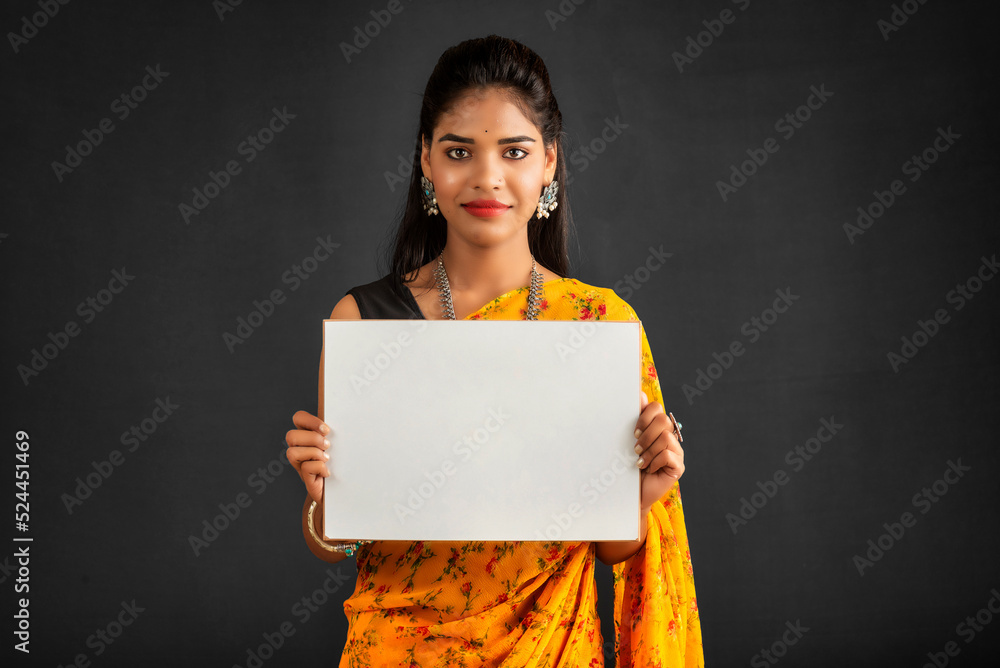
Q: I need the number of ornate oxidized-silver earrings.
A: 2